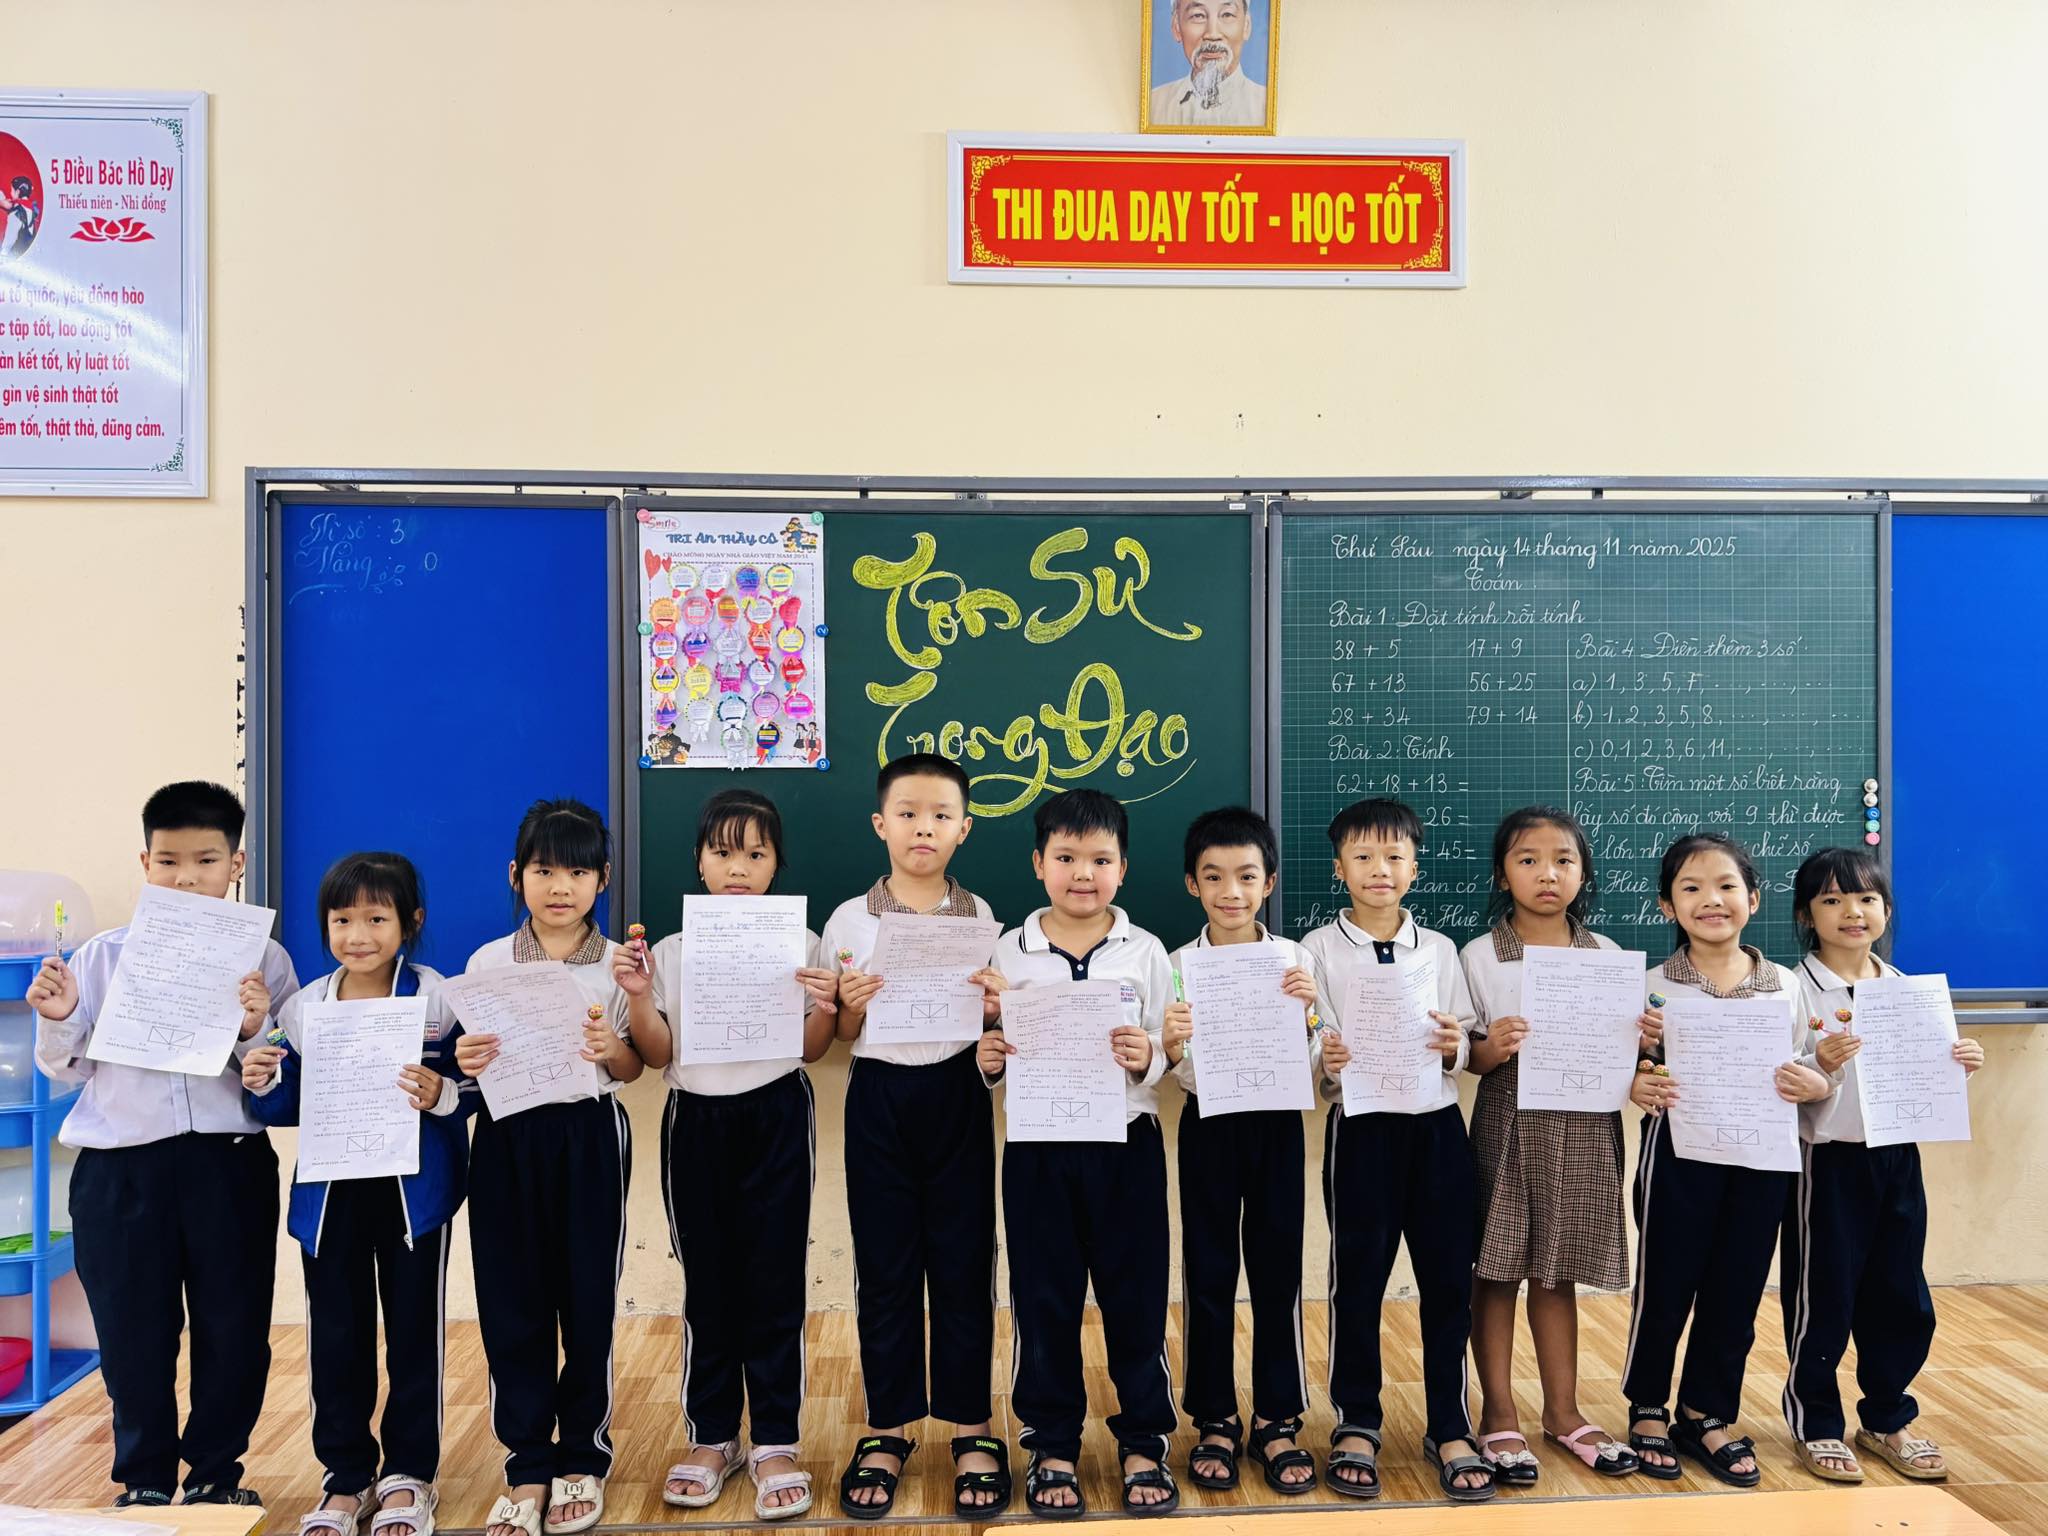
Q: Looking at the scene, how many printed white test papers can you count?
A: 11